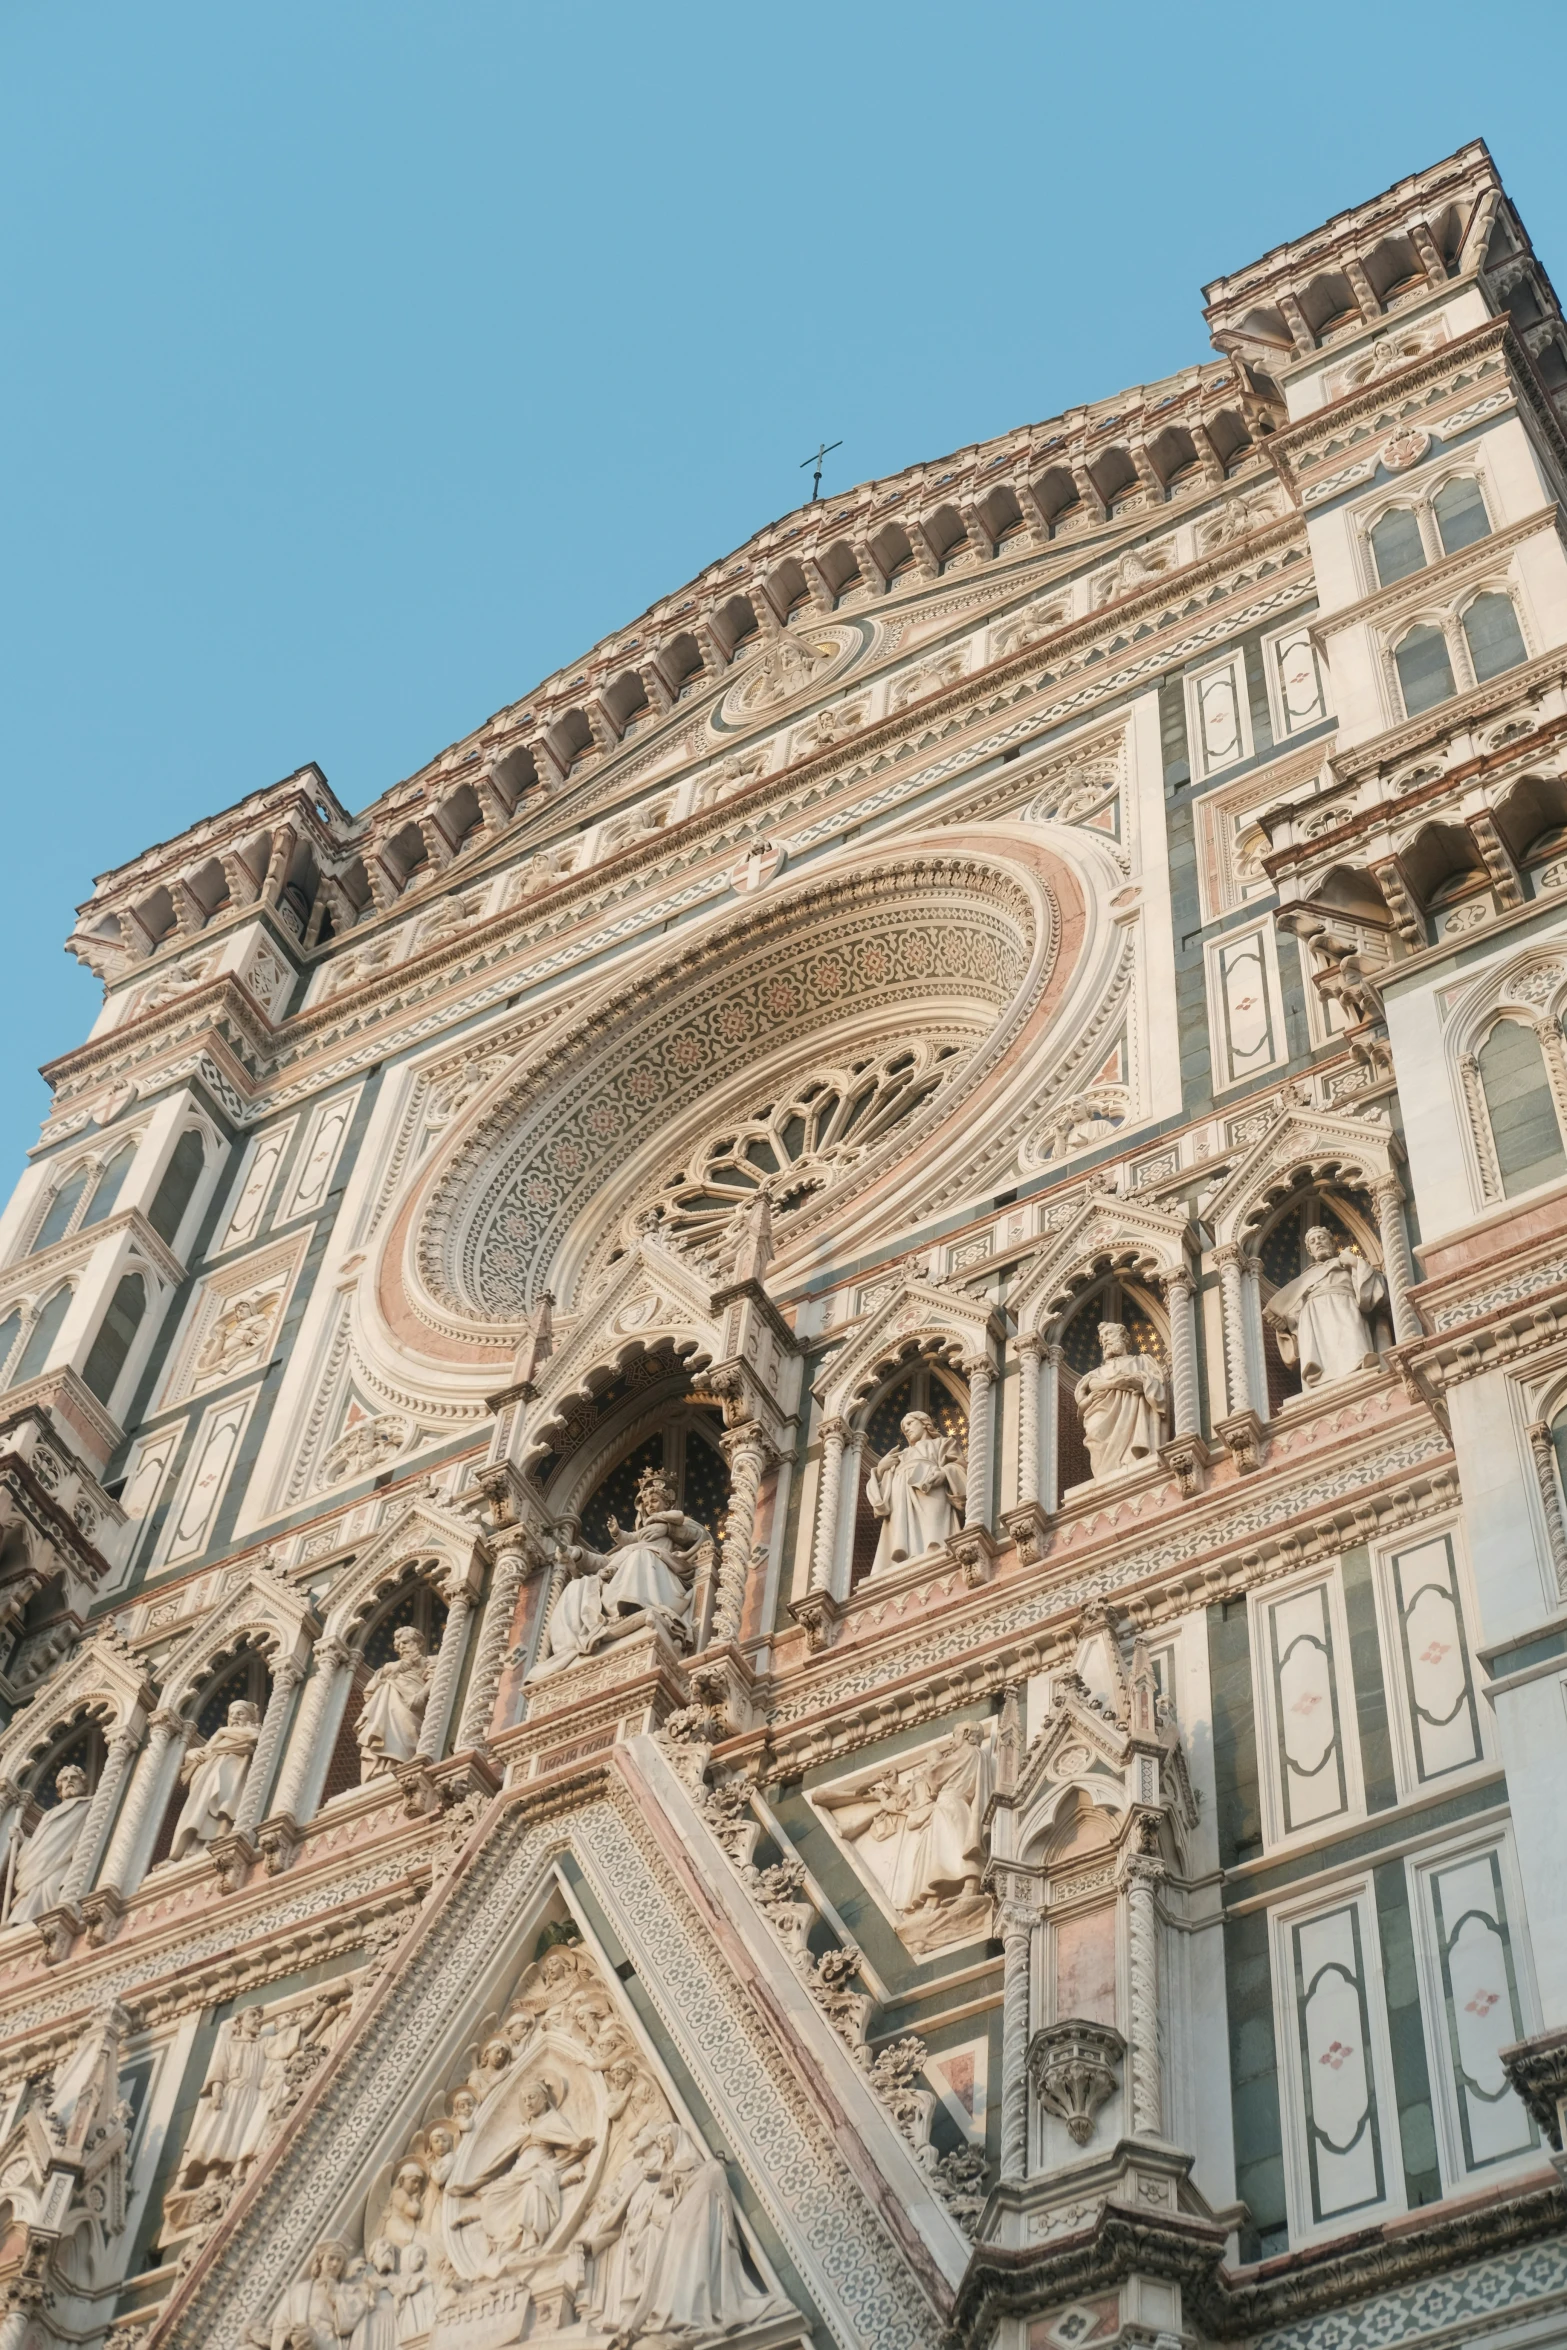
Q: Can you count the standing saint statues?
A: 6